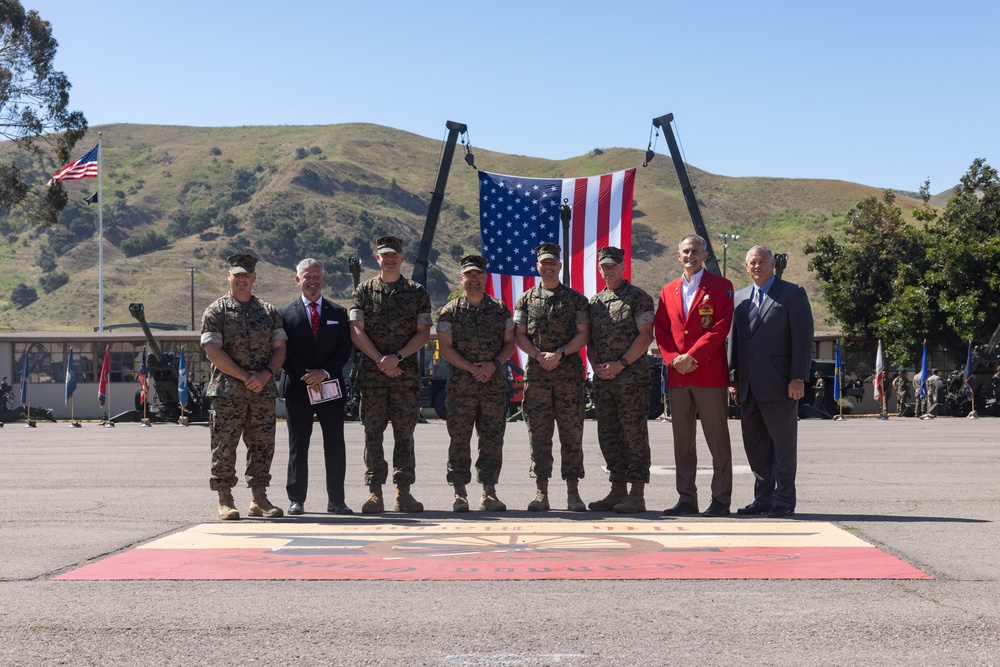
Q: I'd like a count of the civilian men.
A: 3